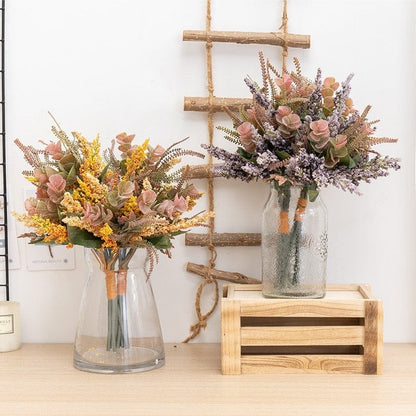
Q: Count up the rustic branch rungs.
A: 5